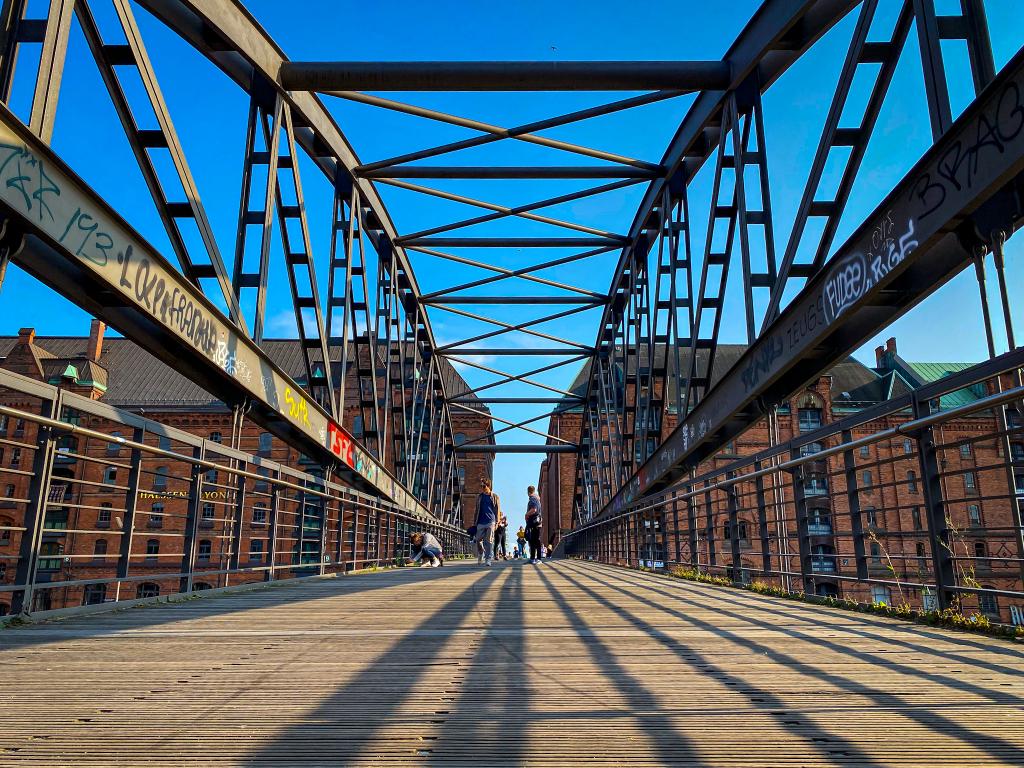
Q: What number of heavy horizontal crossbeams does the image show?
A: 7